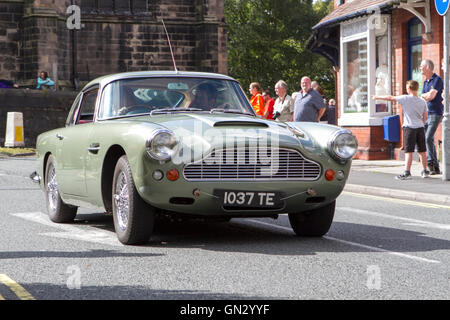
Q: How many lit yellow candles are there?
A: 0